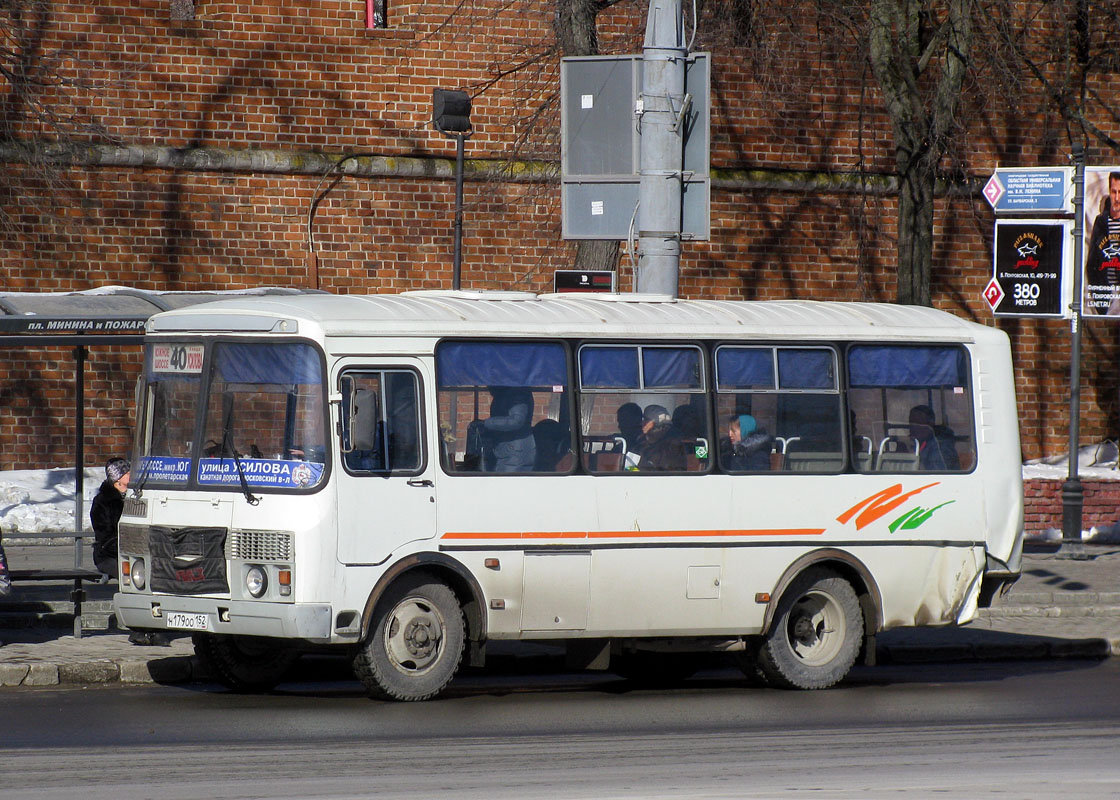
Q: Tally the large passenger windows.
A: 4